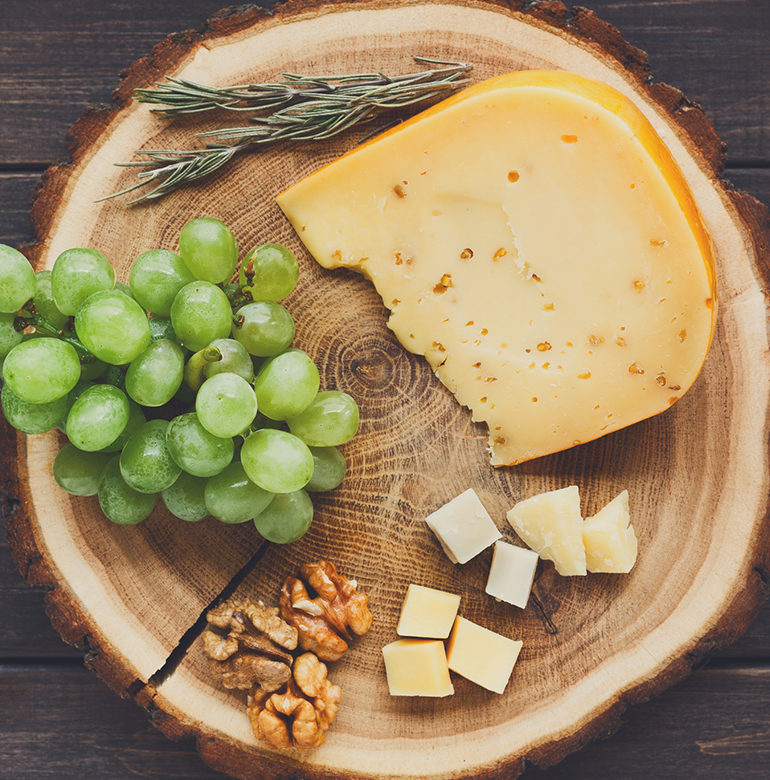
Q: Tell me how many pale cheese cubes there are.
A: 2